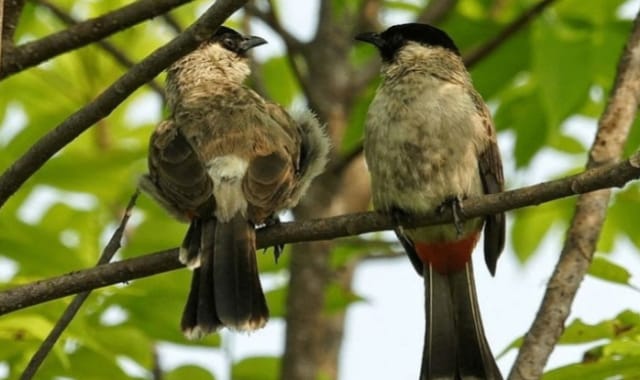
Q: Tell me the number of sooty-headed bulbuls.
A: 2